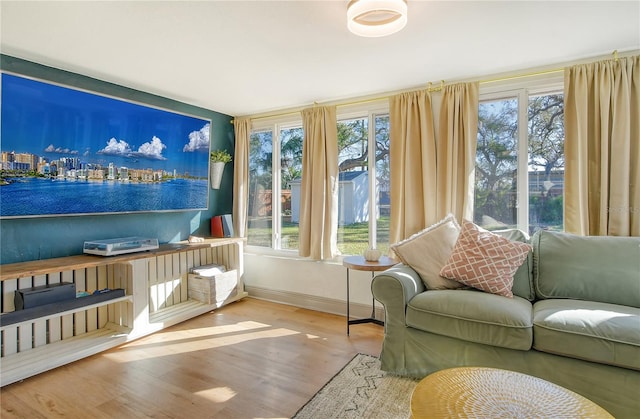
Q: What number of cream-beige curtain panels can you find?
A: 5